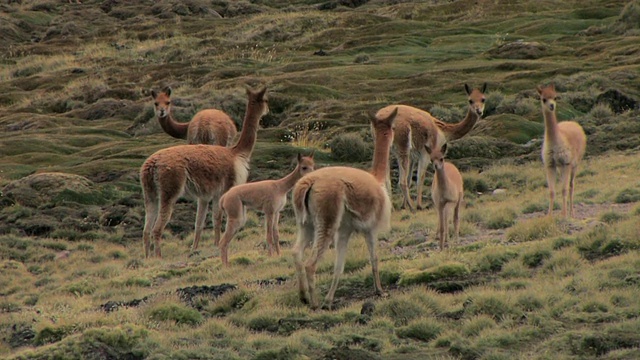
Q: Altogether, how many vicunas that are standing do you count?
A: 7